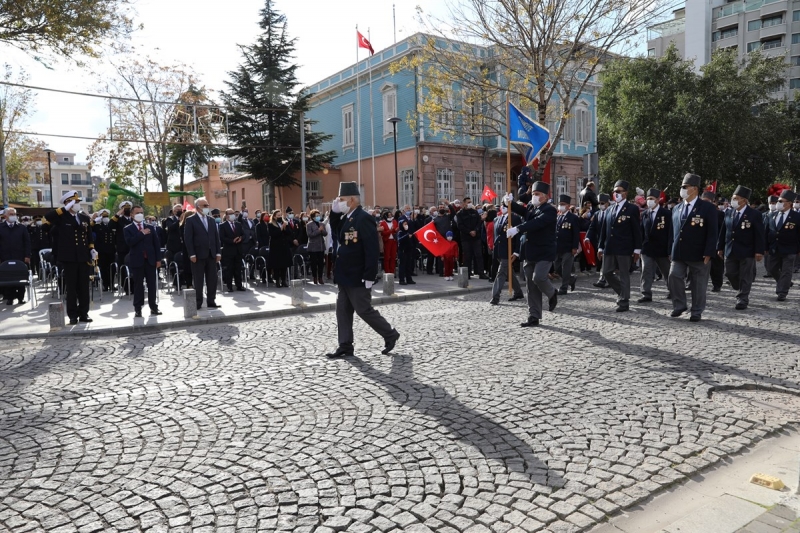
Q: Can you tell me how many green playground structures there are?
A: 1